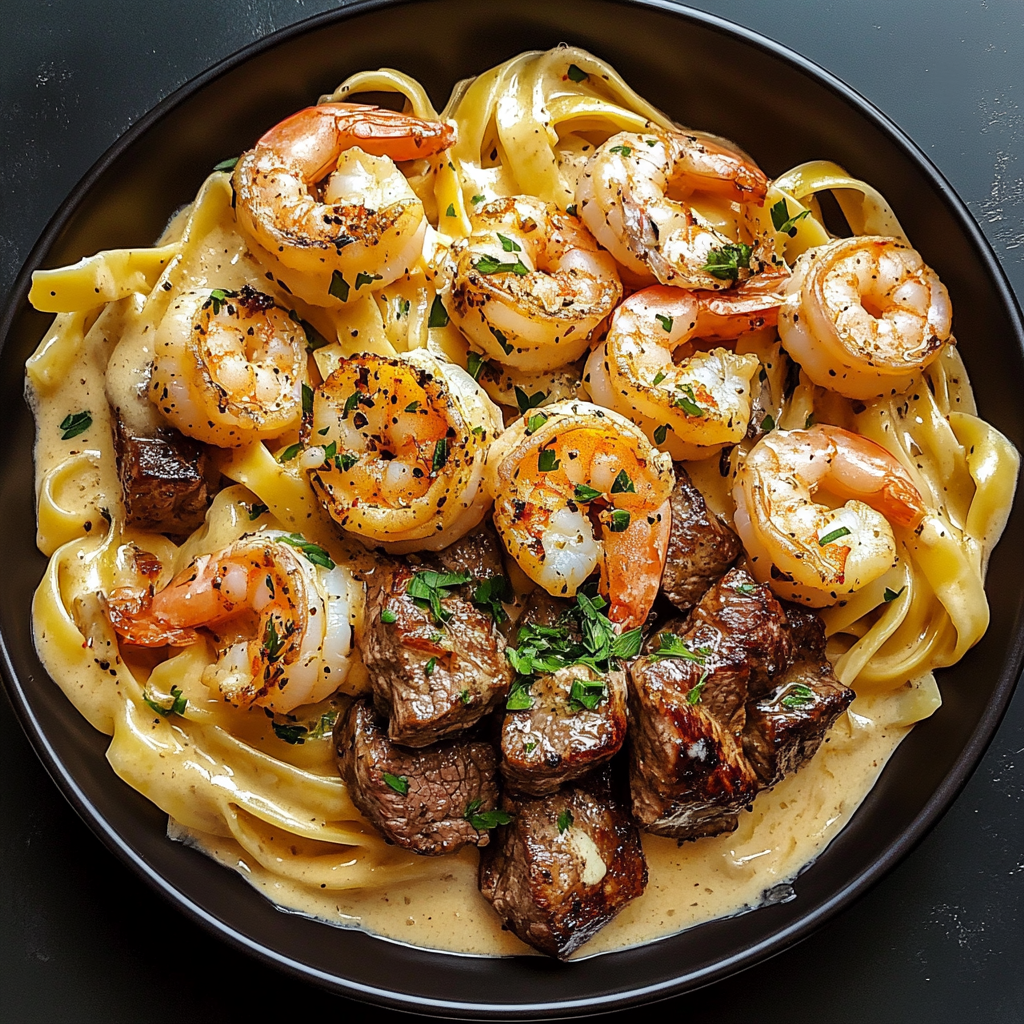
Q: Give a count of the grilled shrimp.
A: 10